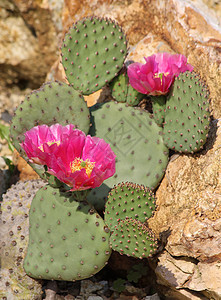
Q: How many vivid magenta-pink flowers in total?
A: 3